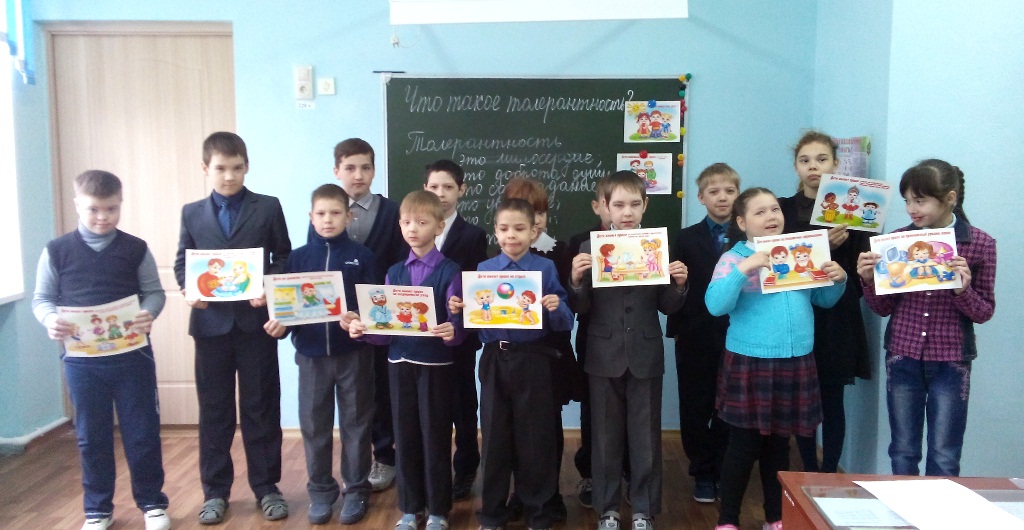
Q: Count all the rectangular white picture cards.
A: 11